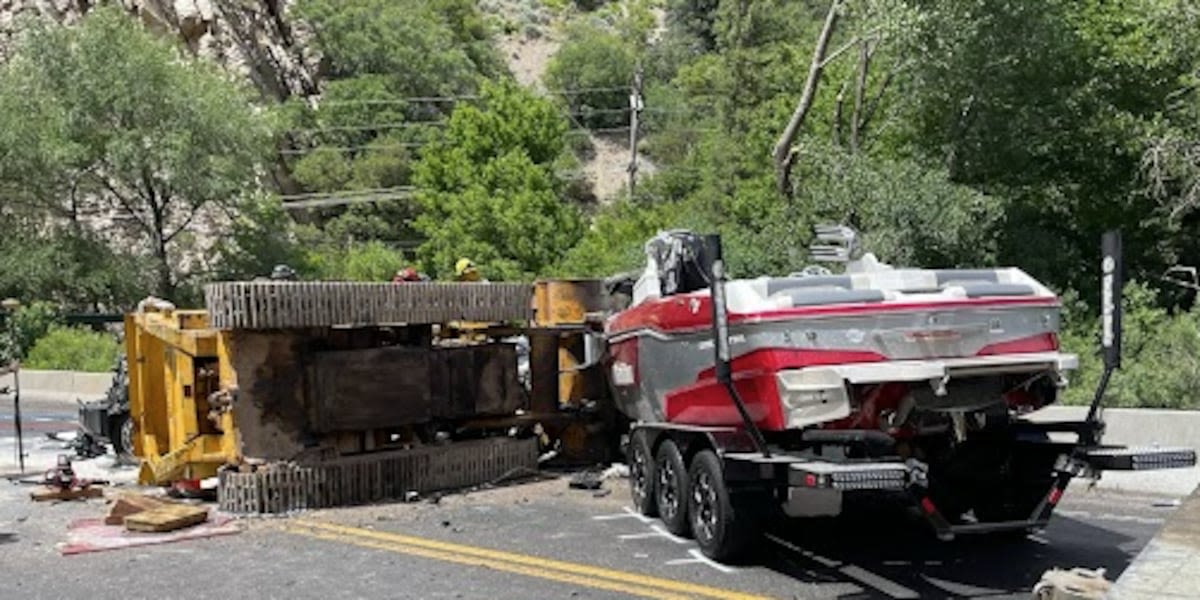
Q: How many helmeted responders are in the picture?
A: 3